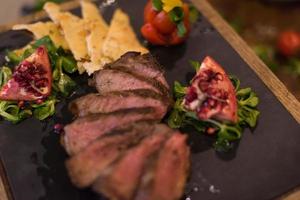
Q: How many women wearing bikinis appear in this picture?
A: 0